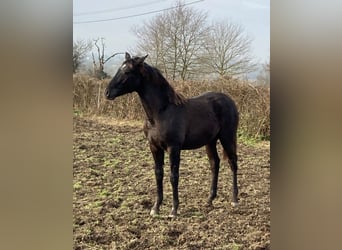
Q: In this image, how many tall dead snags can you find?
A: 1